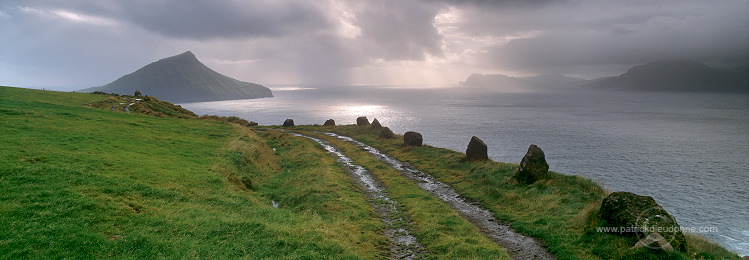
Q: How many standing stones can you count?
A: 9